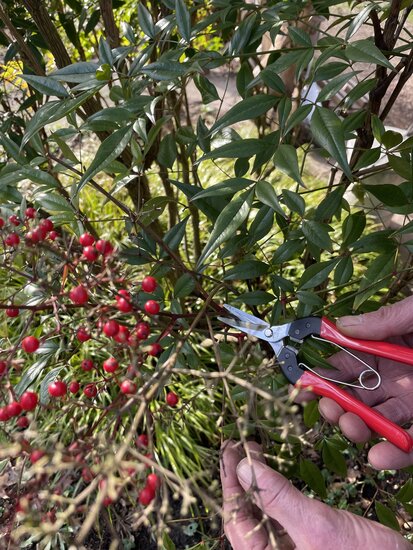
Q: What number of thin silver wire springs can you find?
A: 1